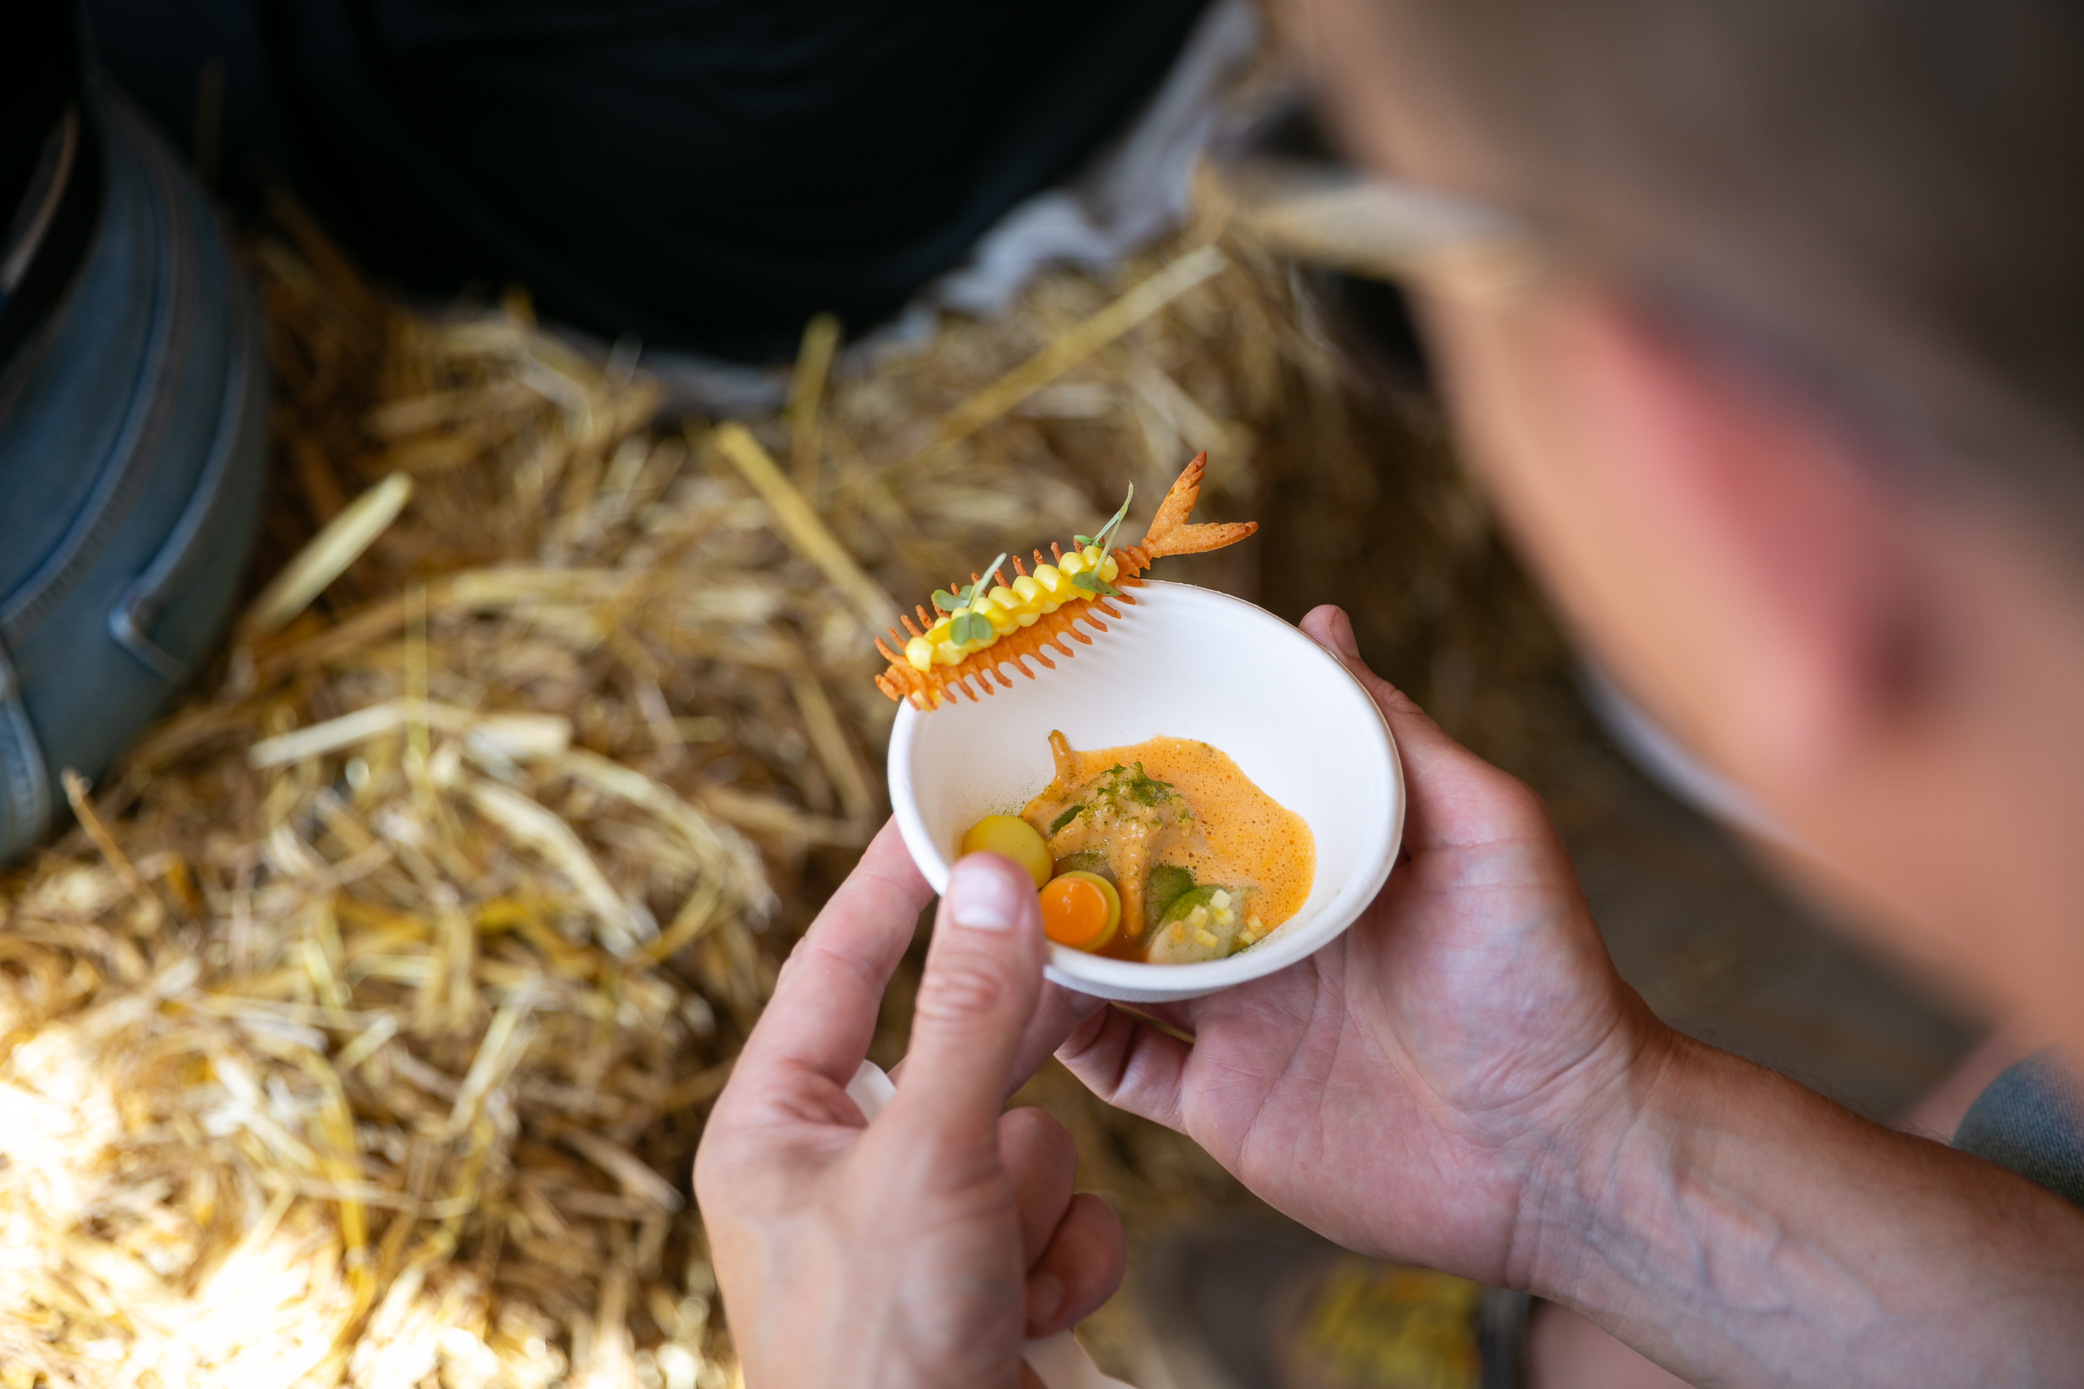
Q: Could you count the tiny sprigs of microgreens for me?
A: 2